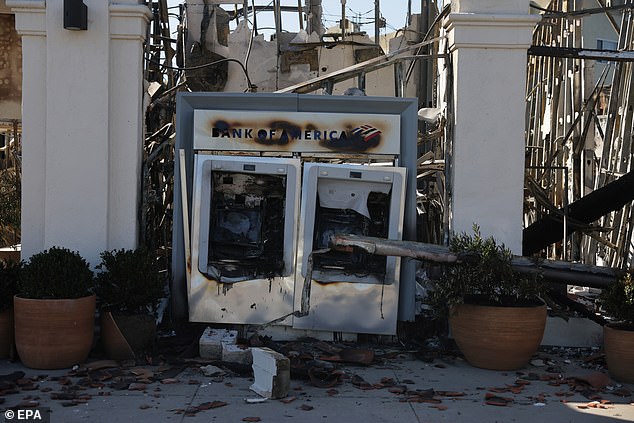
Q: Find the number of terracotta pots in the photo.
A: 5